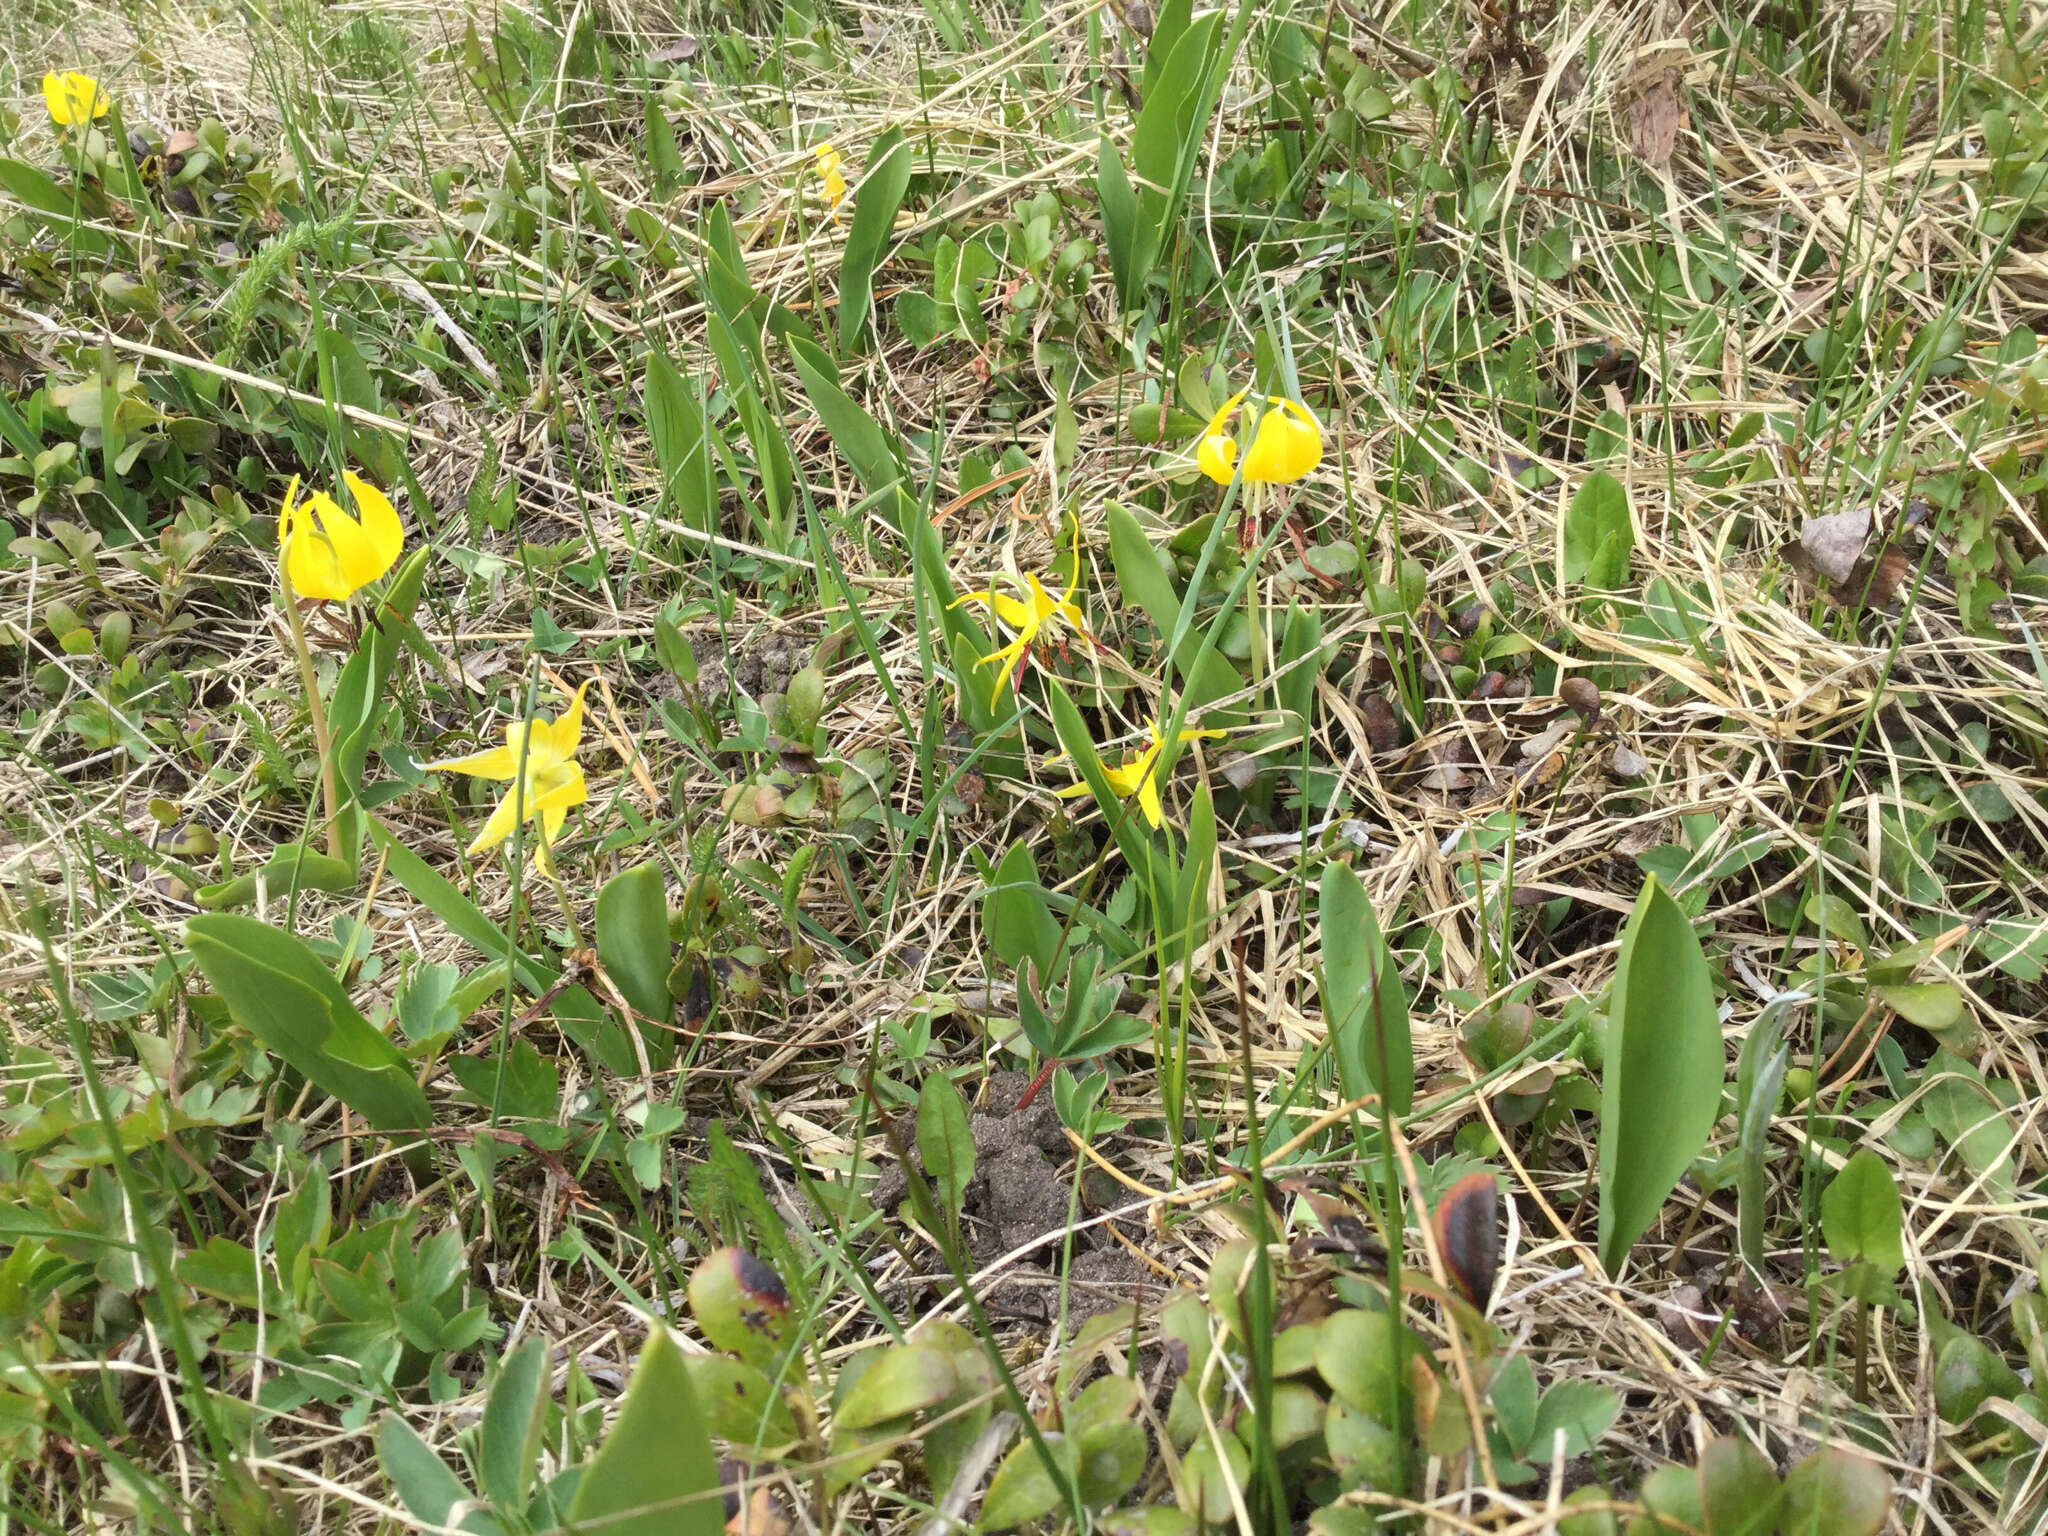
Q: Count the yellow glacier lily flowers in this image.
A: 7